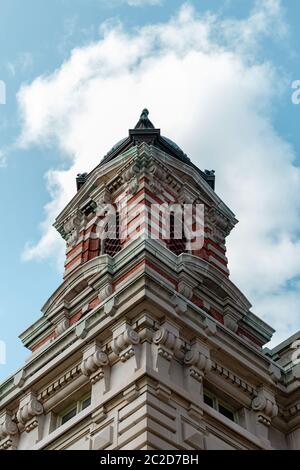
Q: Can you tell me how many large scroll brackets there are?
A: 7